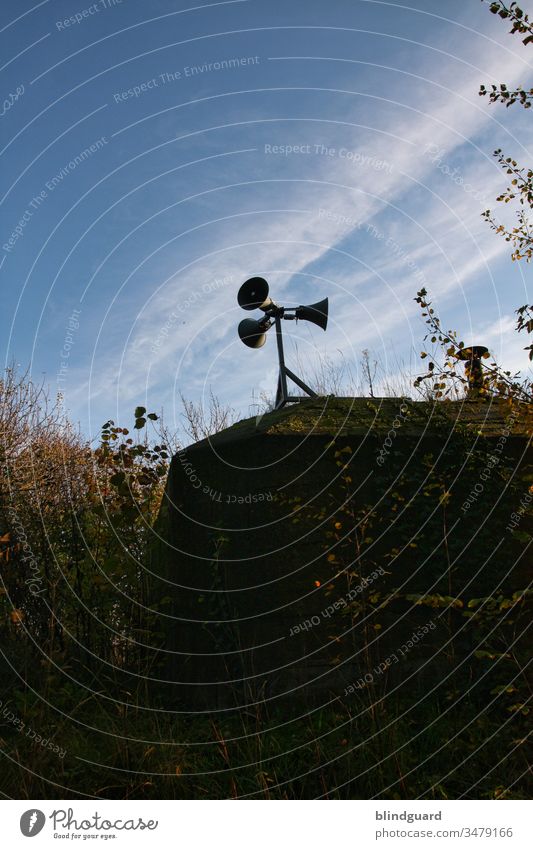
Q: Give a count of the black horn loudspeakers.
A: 3